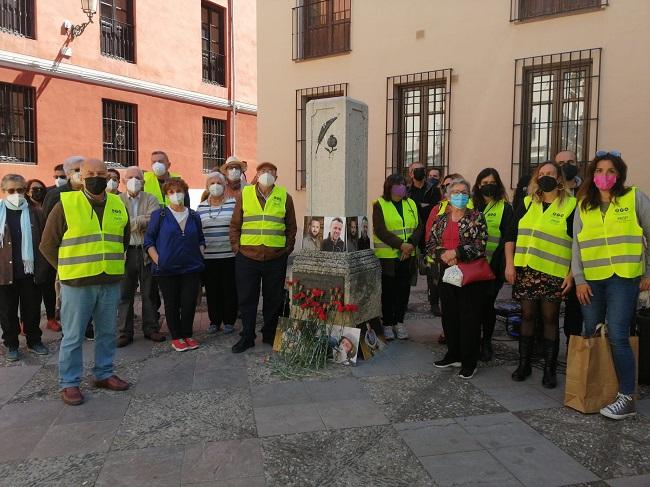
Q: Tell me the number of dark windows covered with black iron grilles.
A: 11